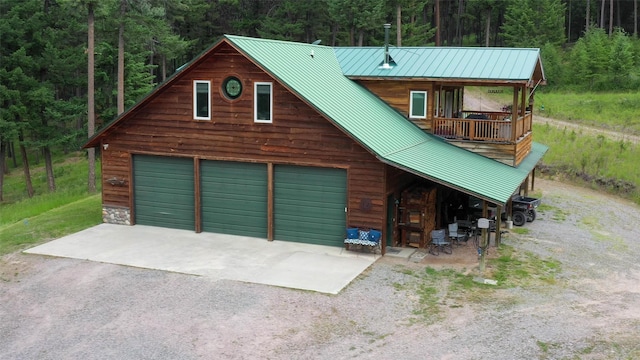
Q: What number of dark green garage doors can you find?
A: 3